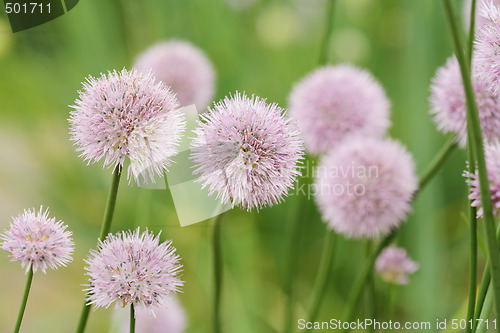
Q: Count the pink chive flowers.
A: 12